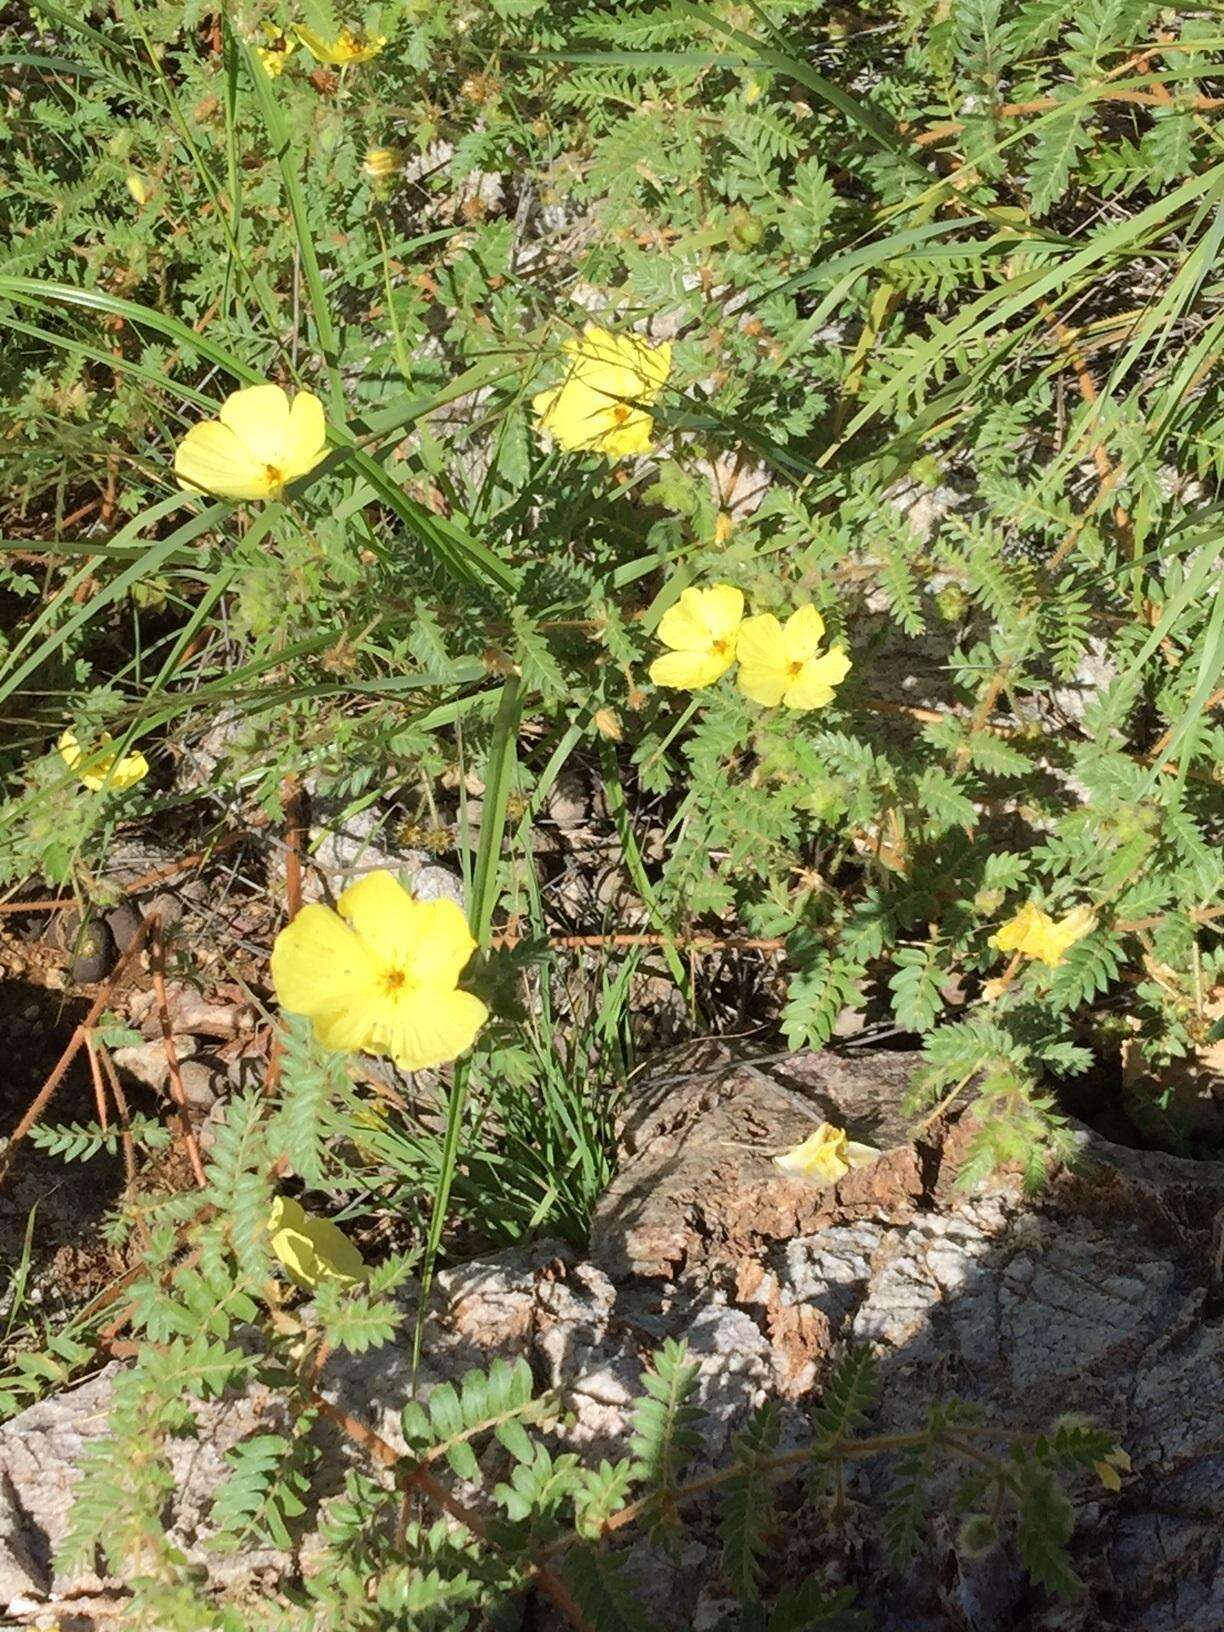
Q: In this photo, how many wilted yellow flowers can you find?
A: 2